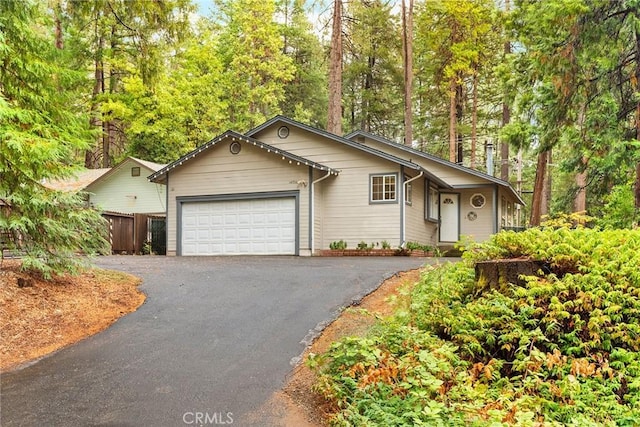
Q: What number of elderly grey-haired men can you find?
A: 0